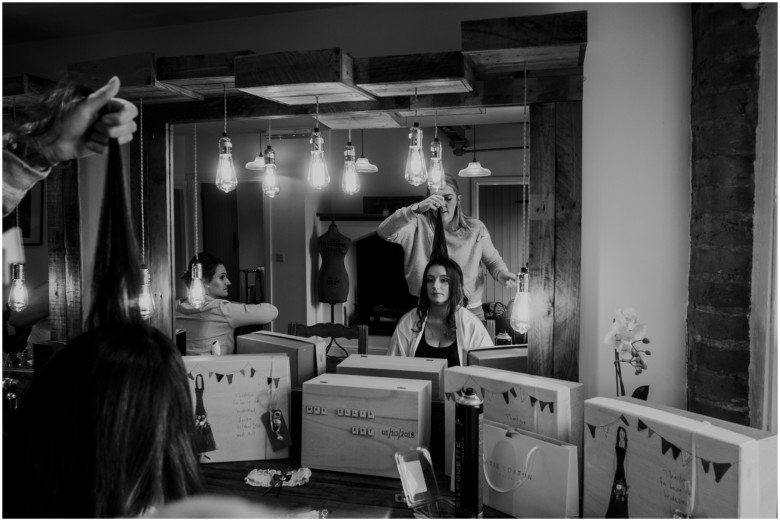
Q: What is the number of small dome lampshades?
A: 3